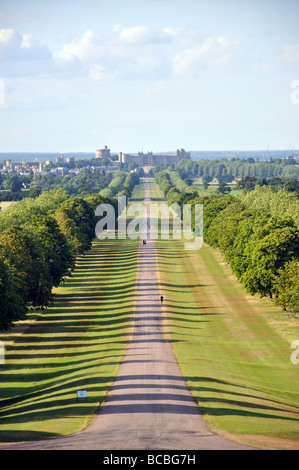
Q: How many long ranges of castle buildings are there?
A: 1